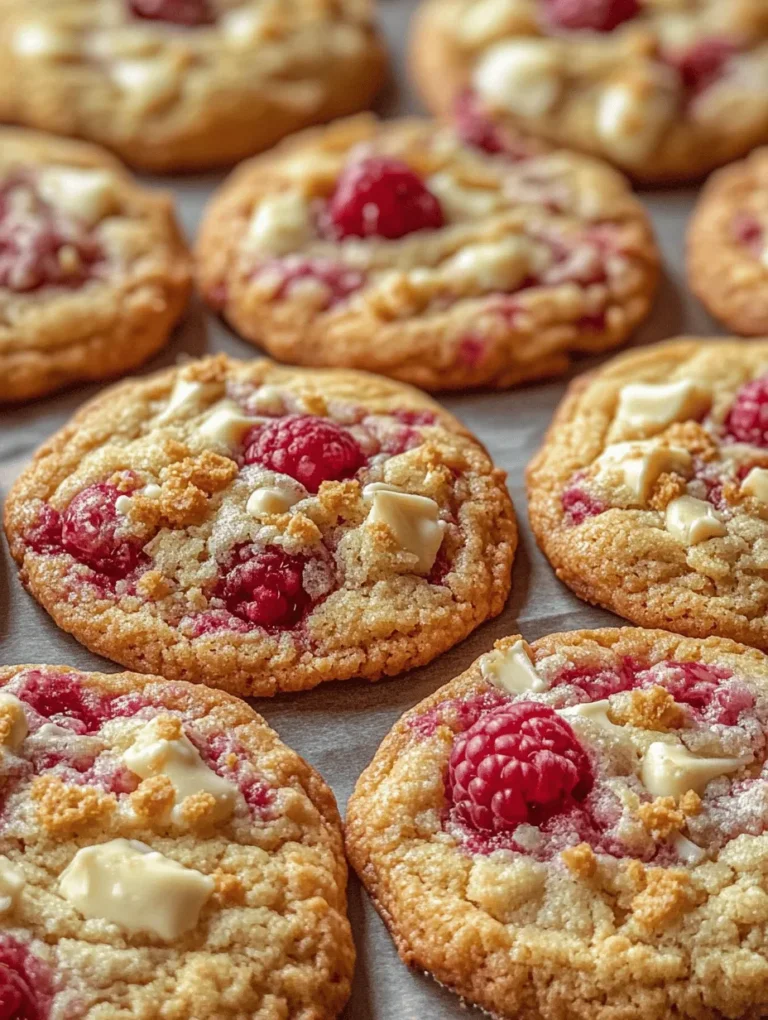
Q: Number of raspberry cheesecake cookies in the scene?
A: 9